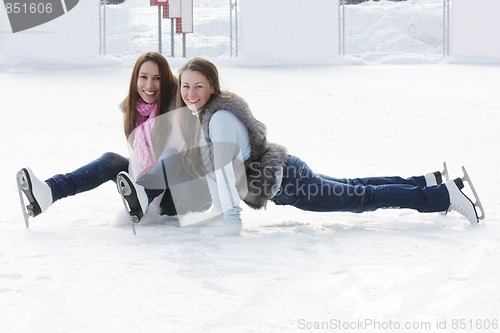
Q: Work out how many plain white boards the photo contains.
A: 3